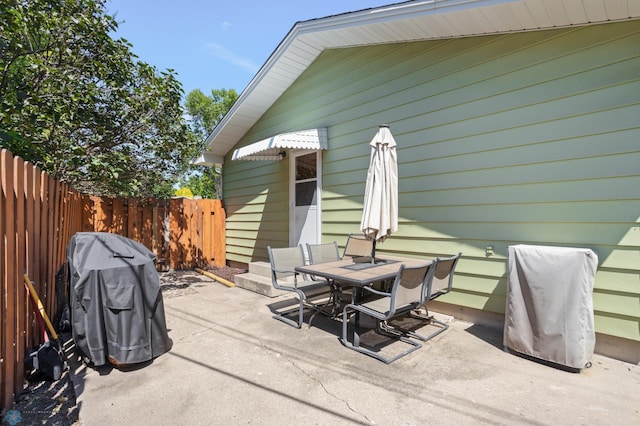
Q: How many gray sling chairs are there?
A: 5